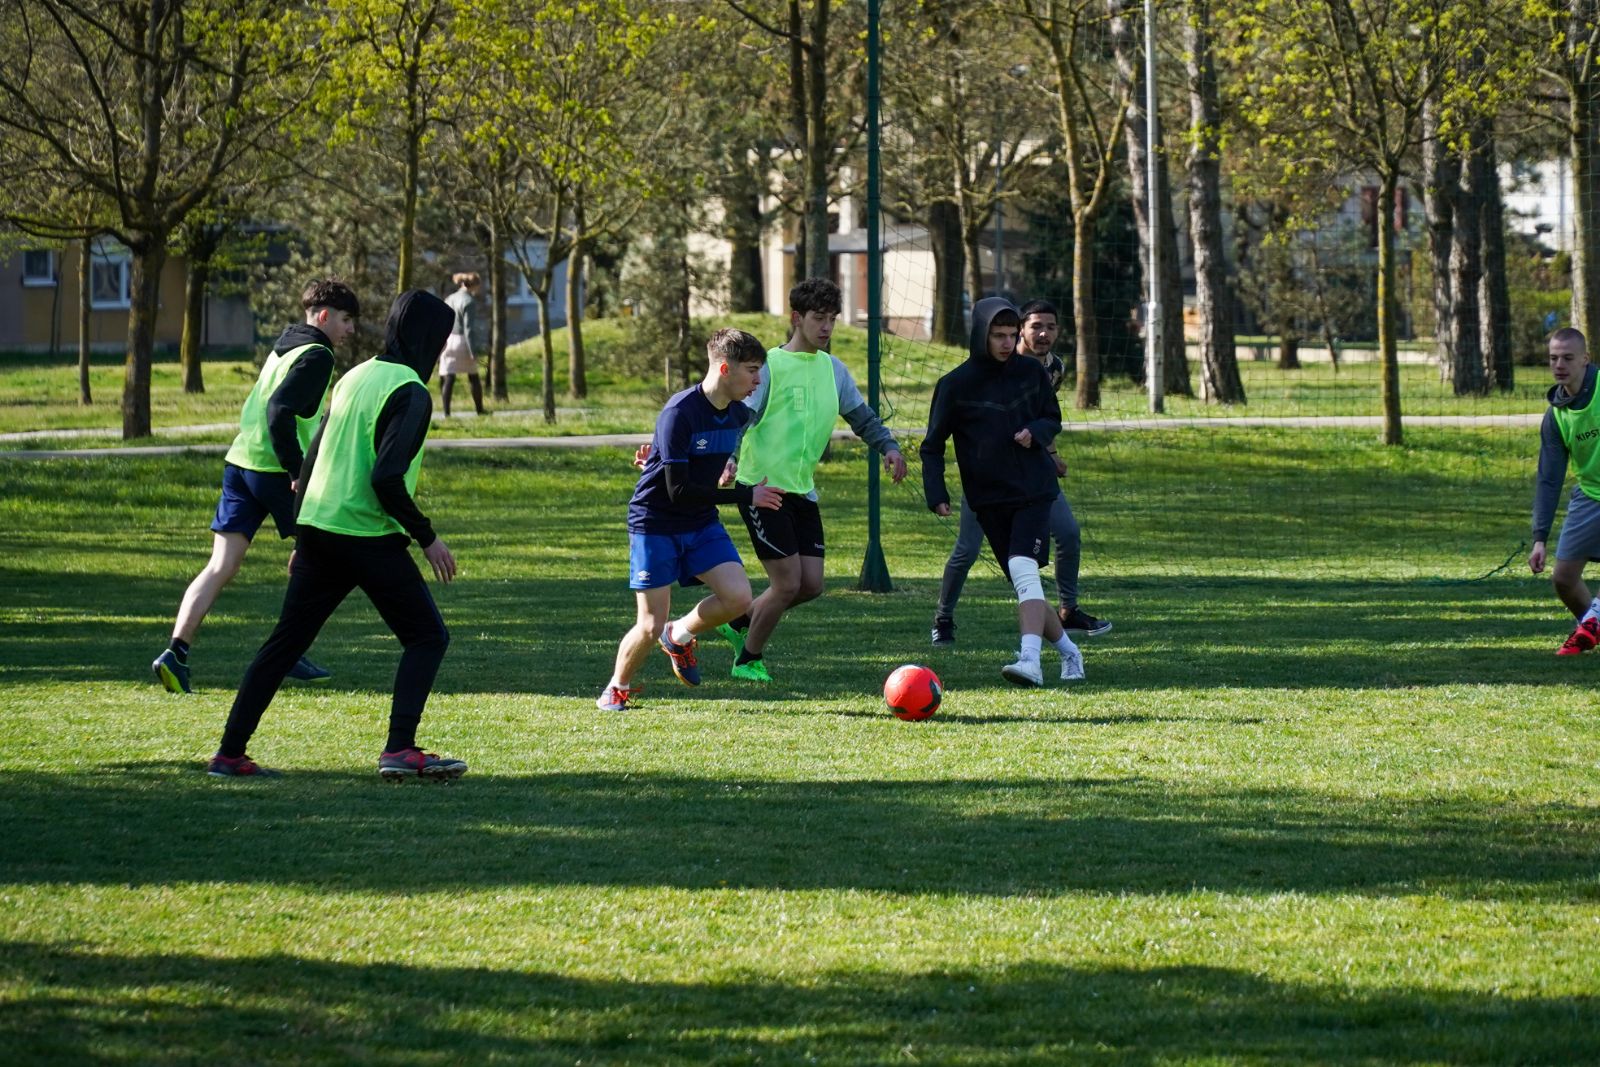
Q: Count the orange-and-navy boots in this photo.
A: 2